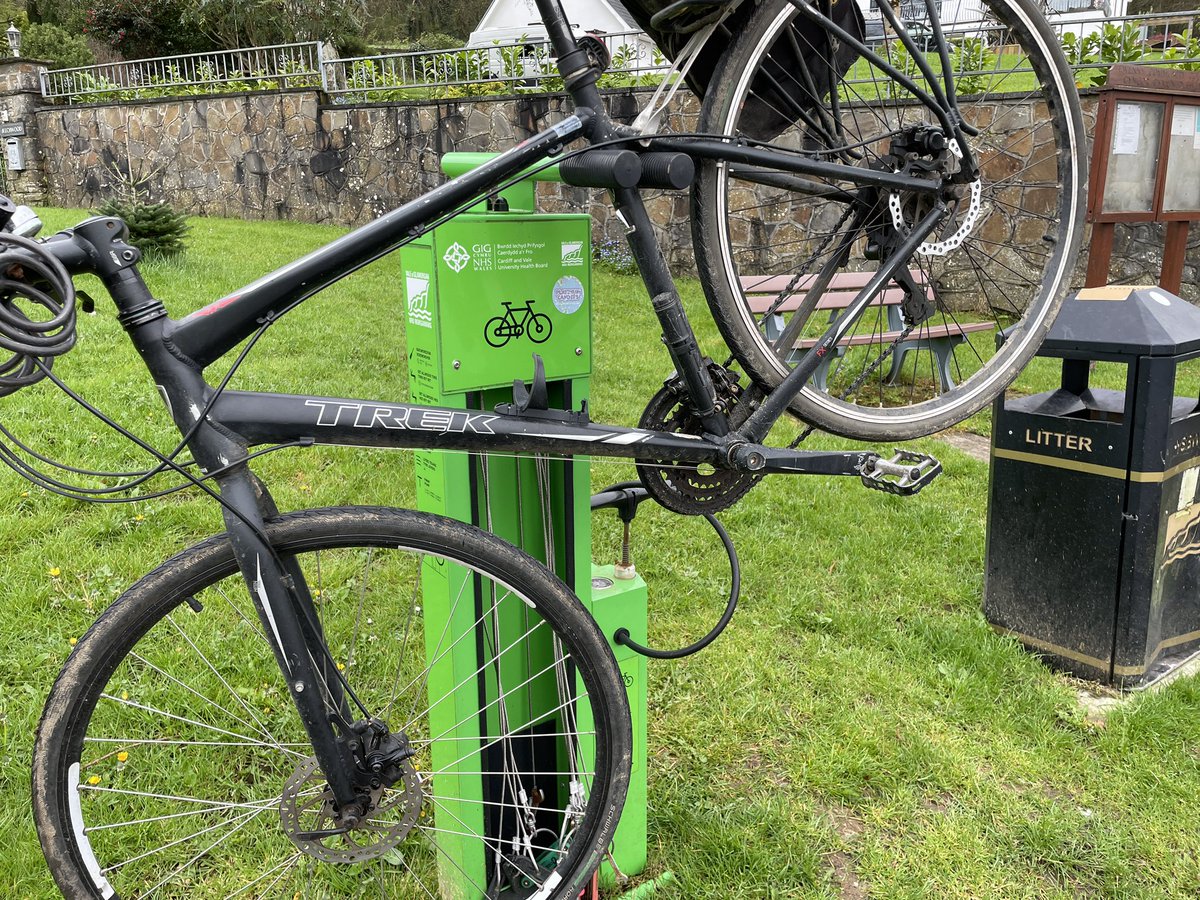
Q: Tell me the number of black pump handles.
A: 1